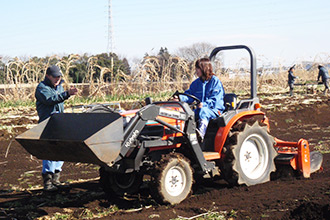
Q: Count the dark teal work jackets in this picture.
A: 1